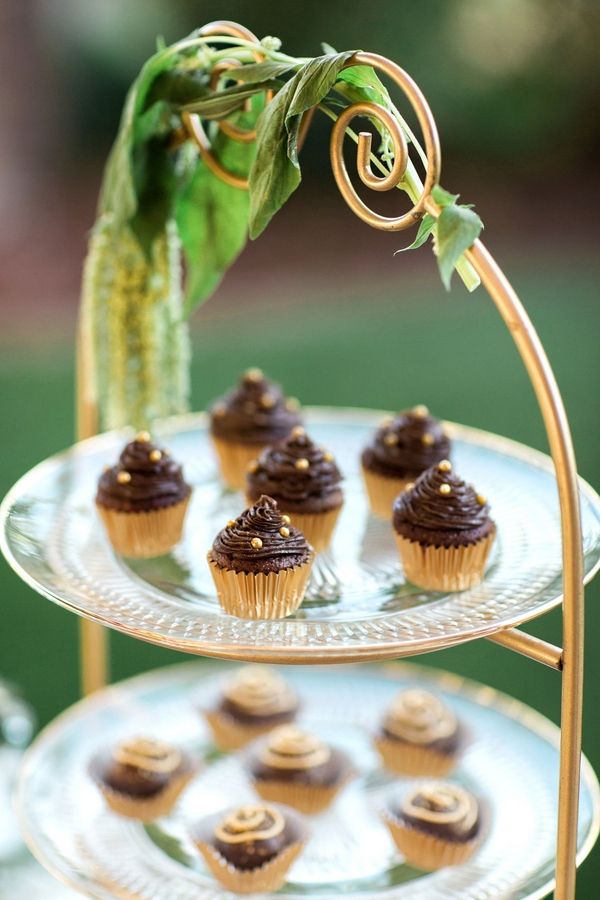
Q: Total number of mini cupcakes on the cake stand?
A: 12